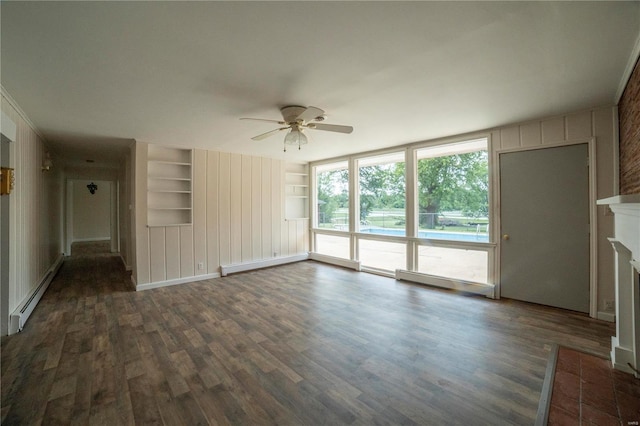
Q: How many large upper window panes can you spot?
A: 3